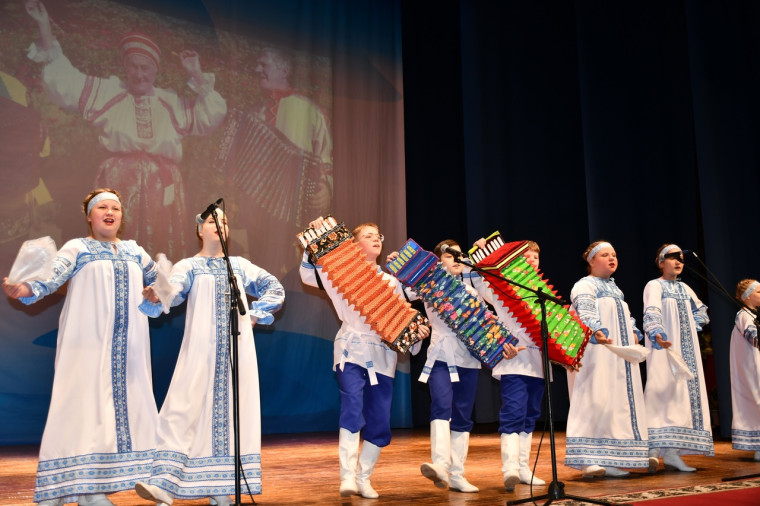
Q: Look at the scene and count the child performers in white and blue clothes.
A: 8